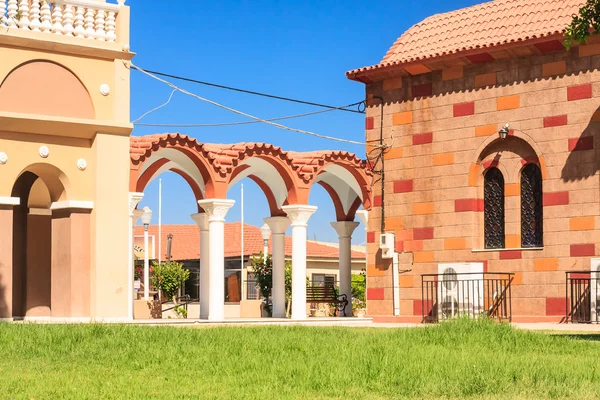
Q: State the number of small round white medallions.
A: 4